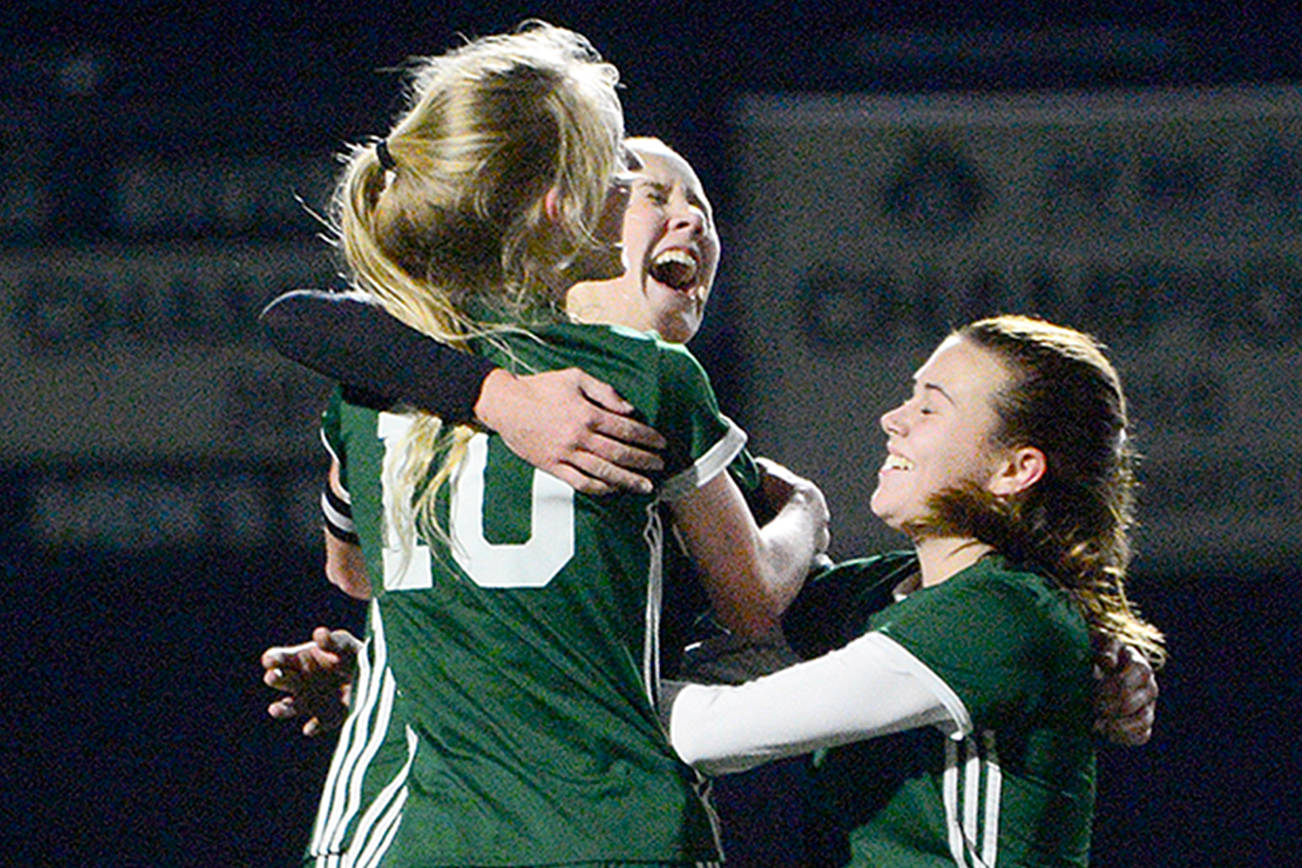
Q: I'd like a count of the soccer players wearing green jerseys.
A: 3